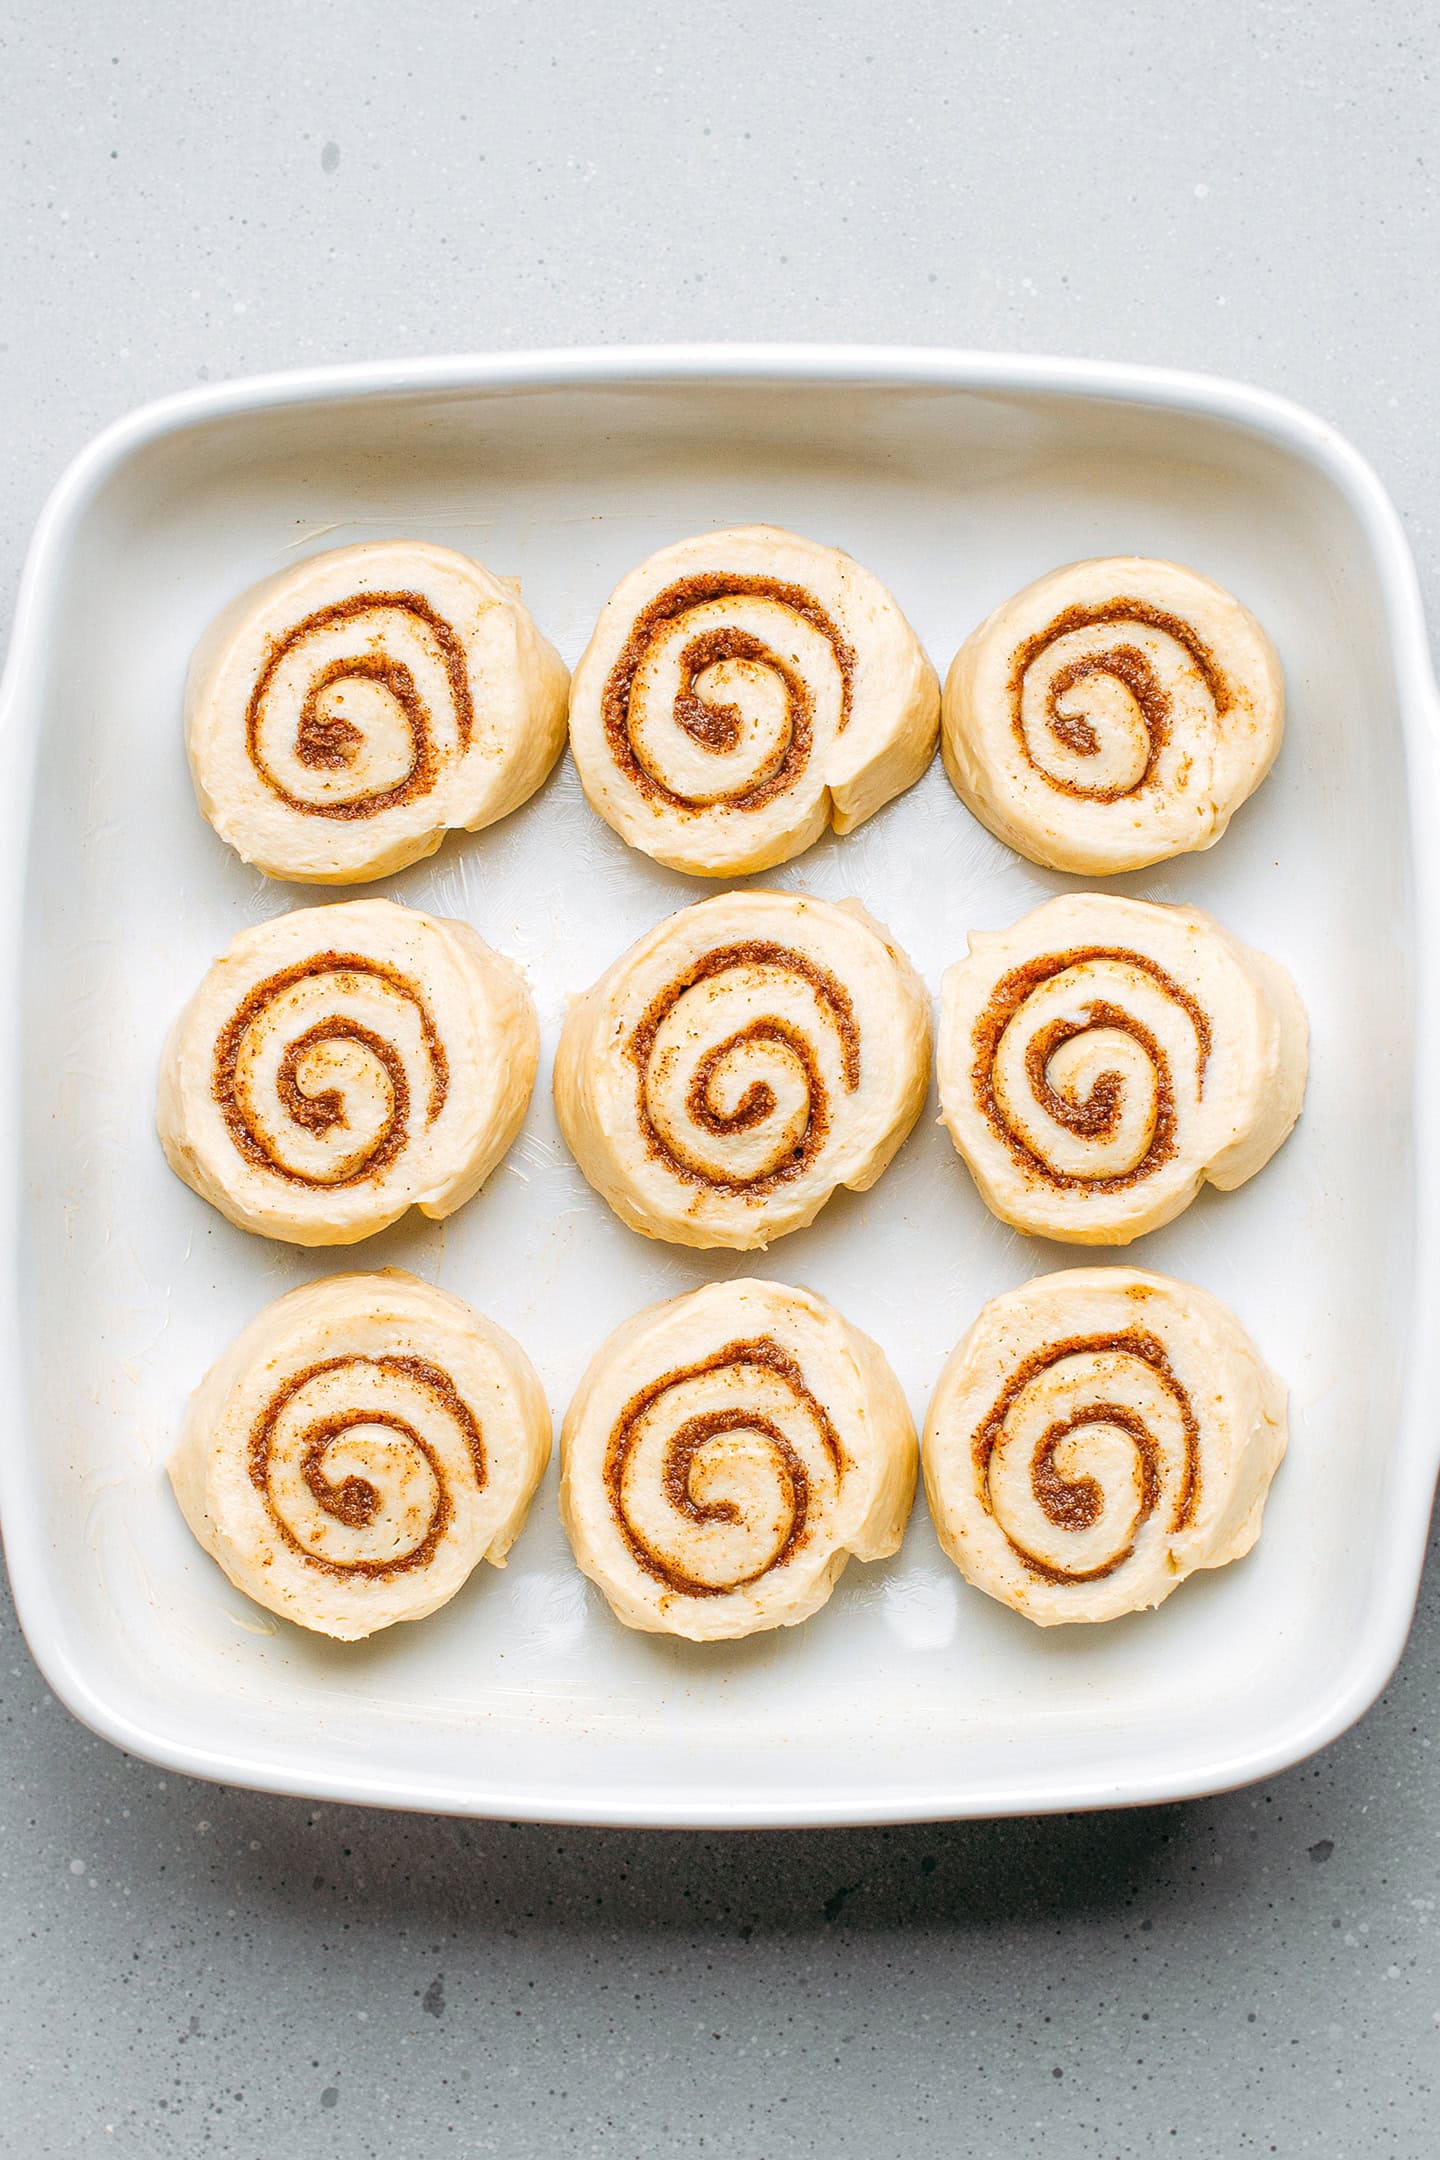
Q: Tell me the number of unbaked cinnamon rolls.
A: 9